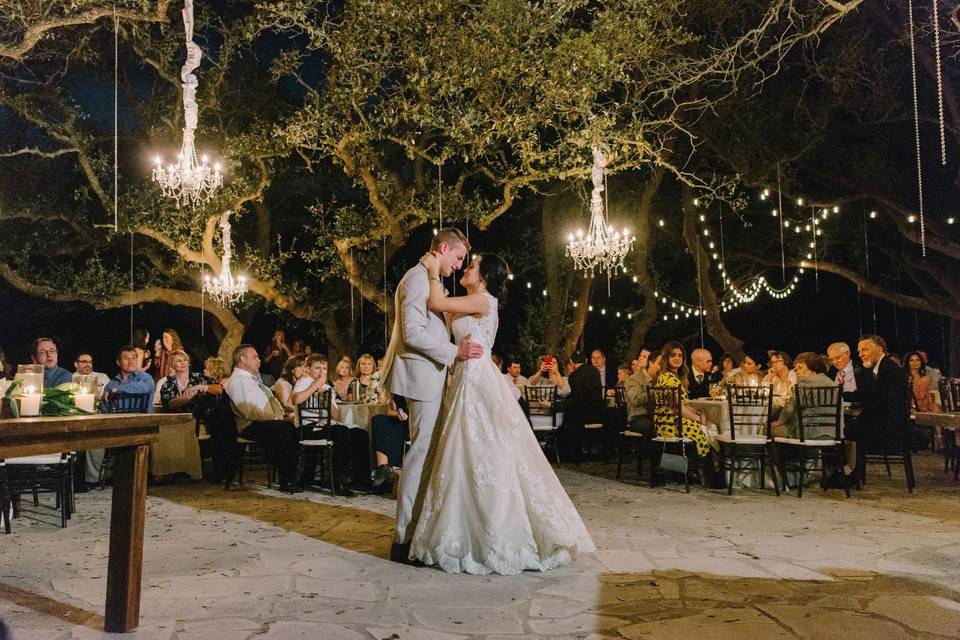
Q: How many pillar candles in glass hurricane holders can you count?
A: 2